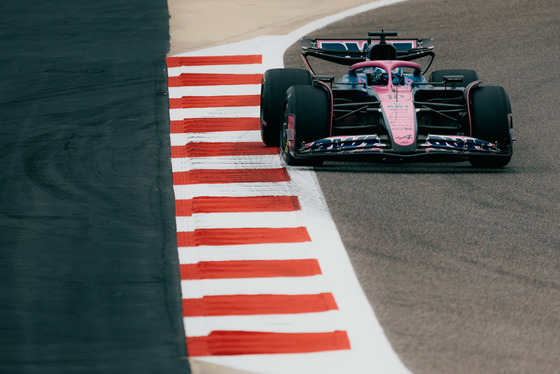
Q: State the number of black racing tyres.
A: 4